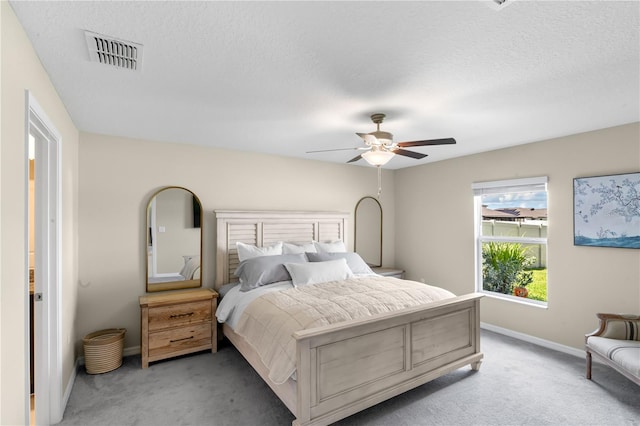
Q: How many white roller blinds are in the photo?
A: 1